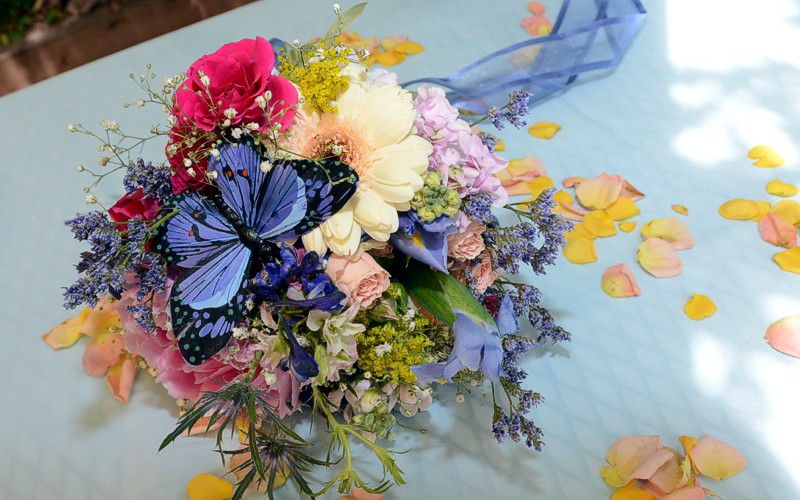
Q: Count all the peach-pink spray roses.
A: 3